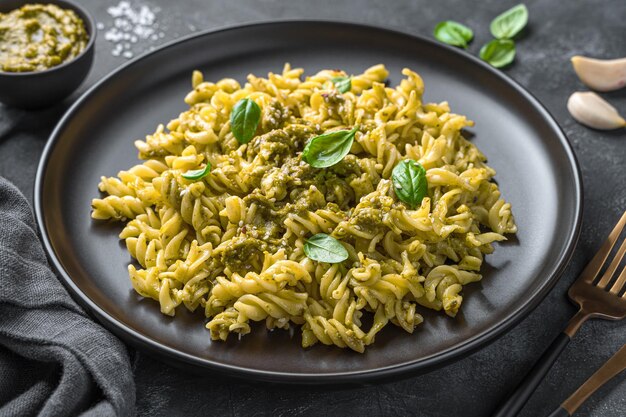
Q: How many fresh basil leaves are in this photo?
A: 9